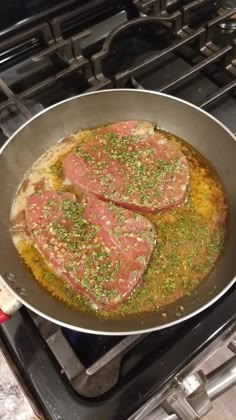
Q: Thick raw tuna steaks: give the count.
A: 2